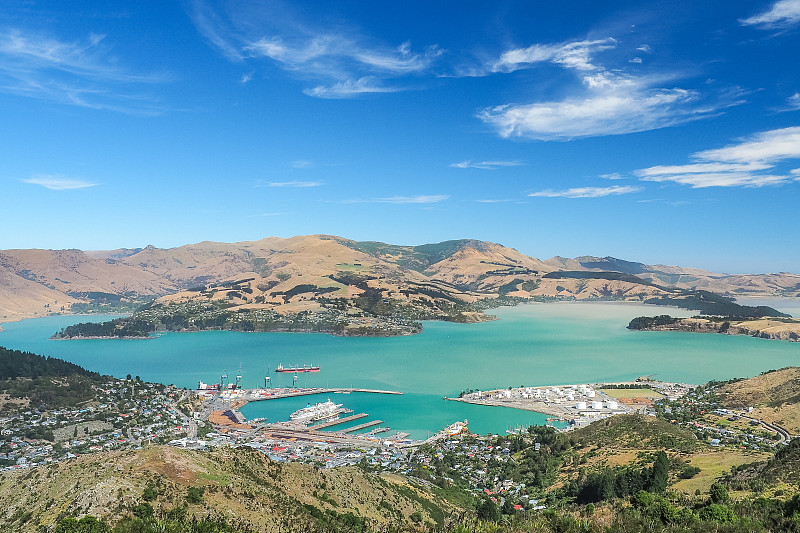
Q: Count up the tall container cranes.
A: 4